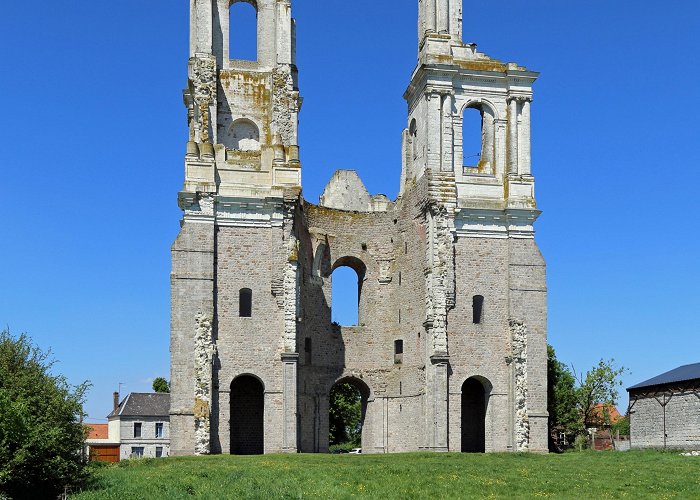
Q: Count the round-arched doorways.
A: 3